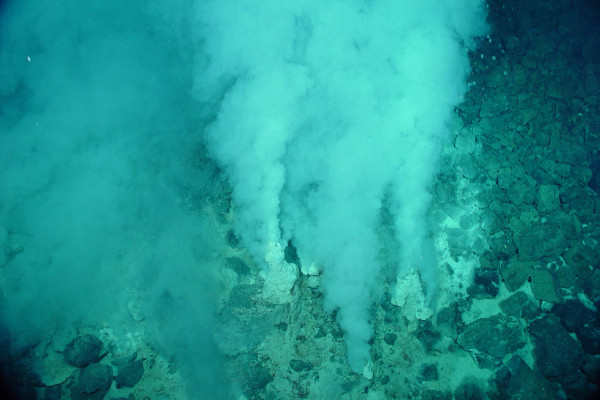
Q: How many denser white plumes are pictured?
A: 3